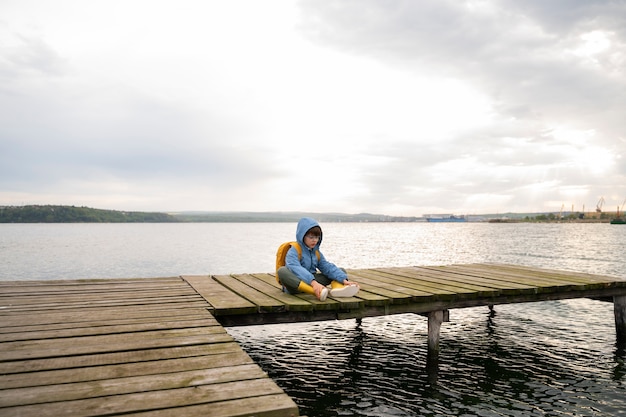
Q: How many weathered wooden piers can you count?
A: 1